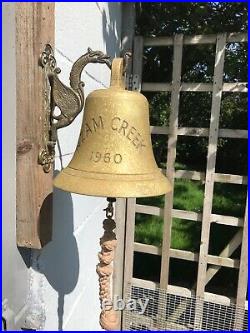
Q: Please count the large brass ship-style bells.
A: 1